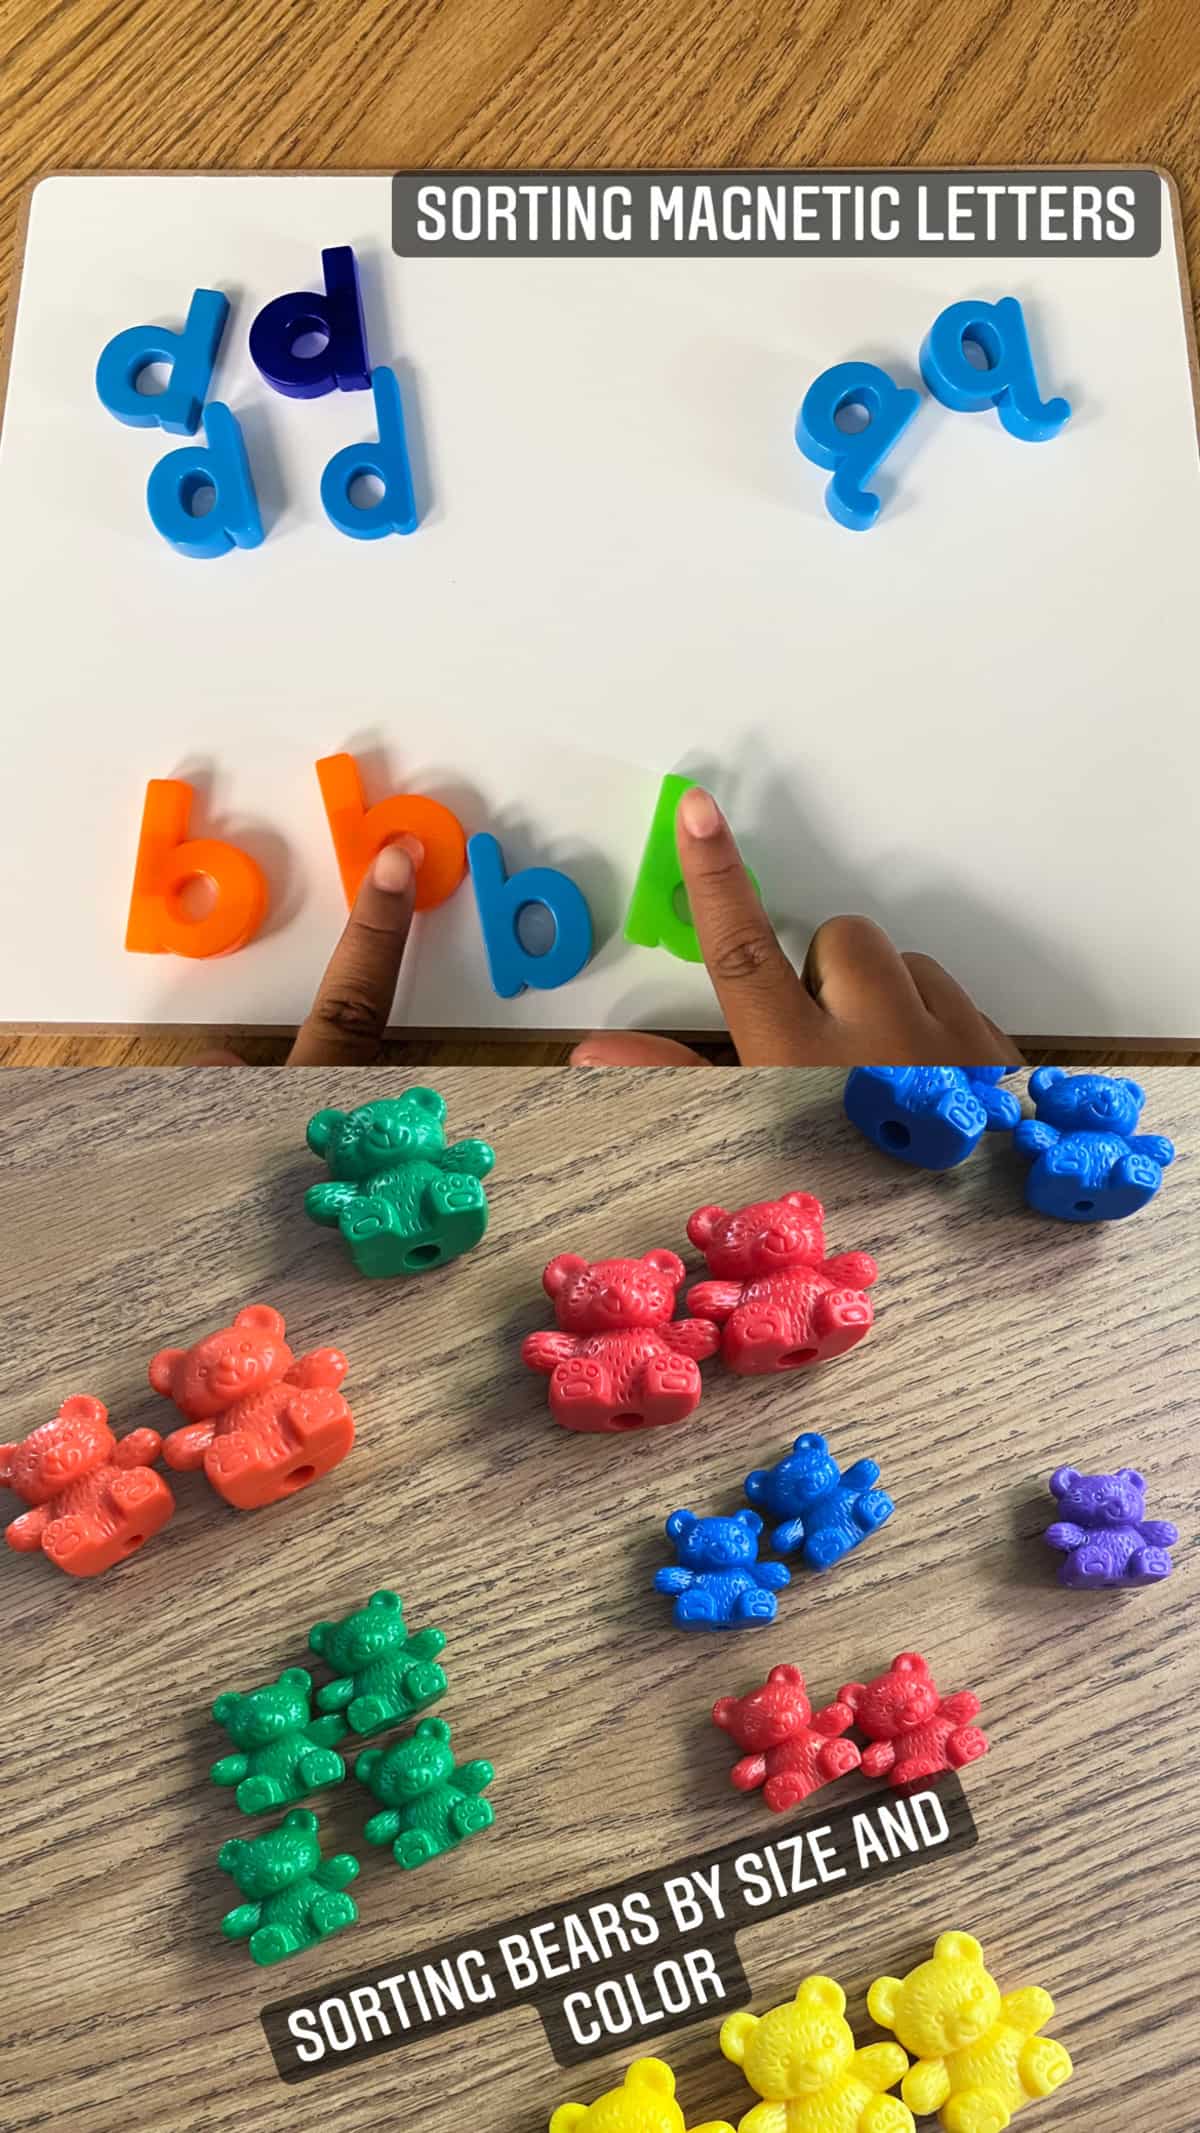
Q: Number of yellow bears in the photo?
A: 3